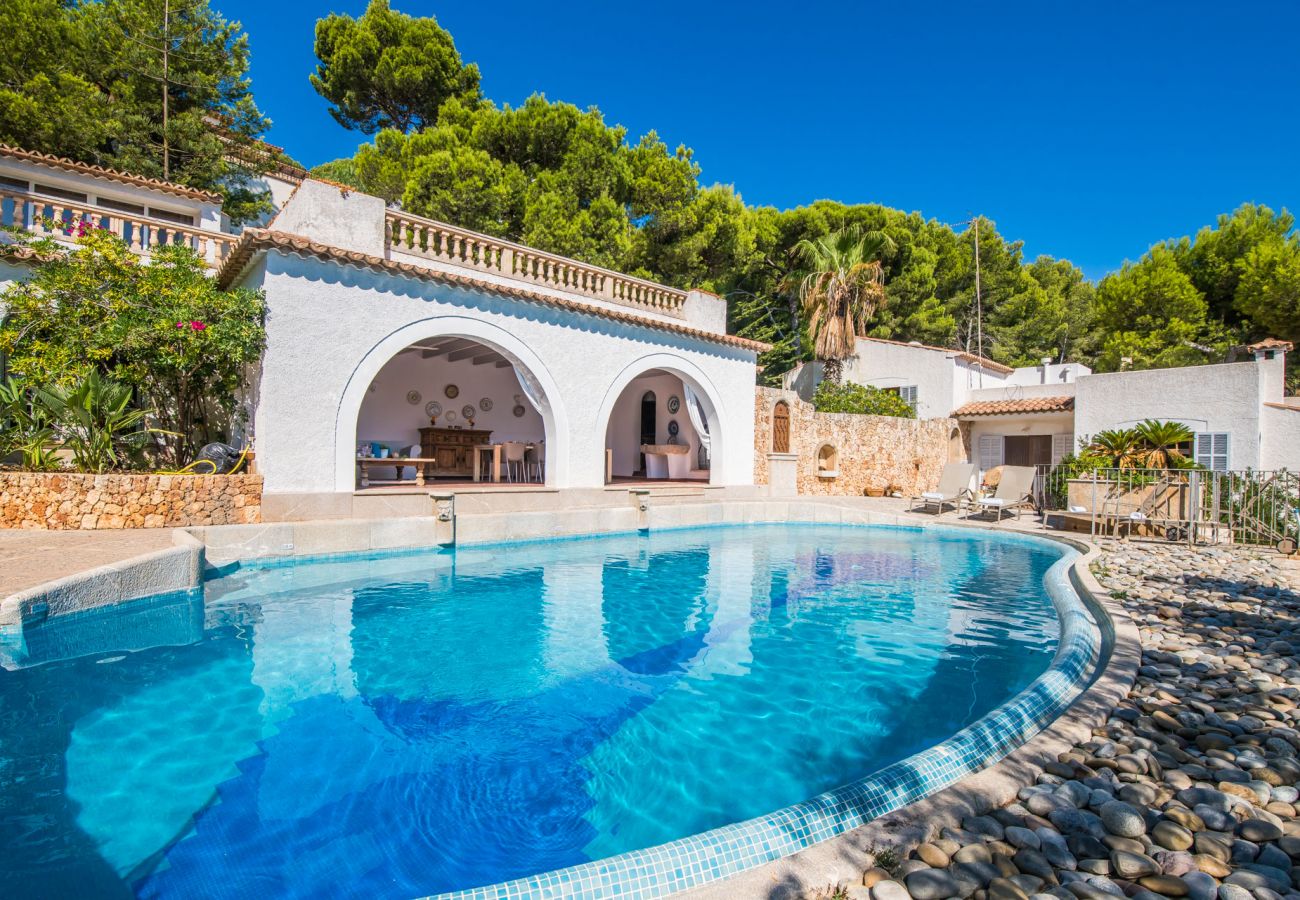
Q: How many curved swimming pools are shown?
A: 1